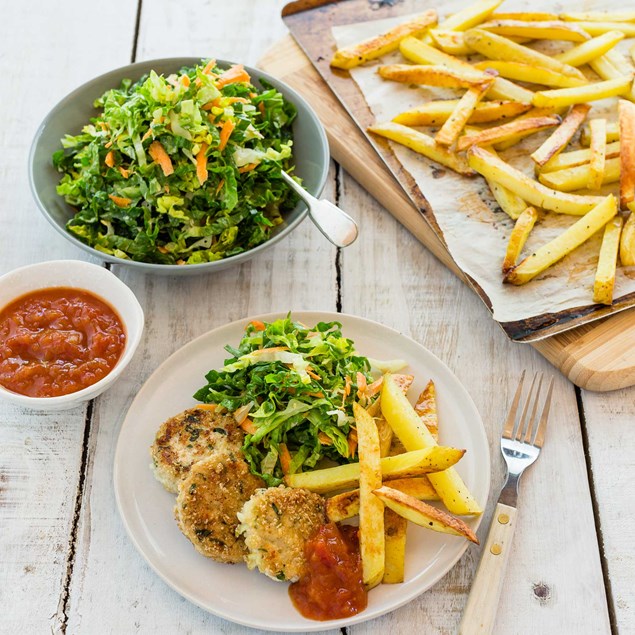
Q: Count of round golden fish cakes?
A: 3